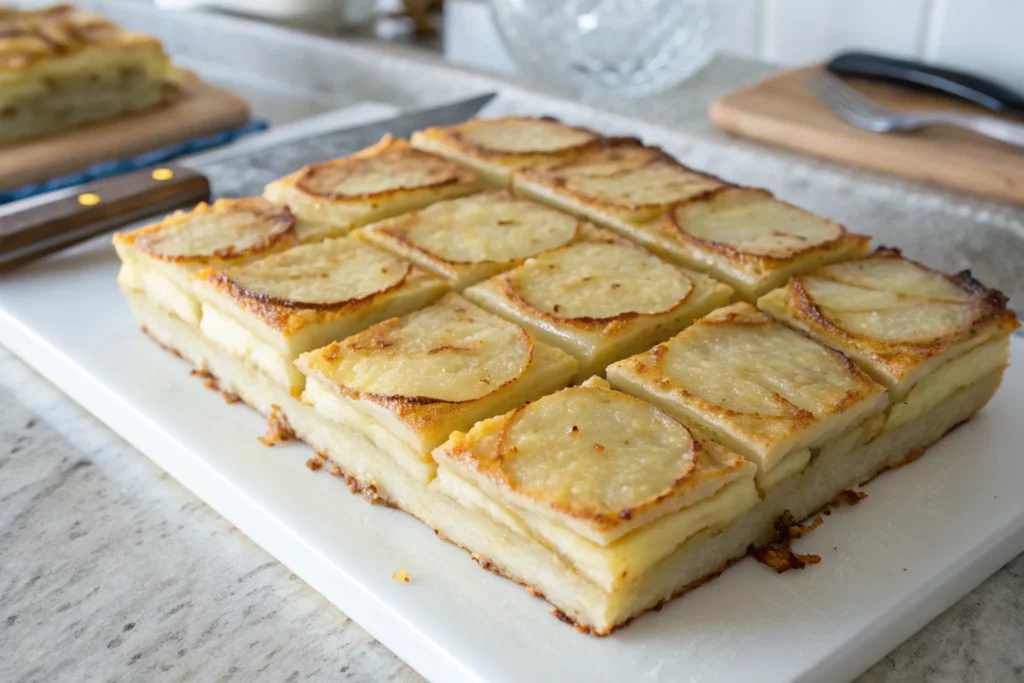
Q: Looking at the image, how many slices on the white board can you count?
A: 12